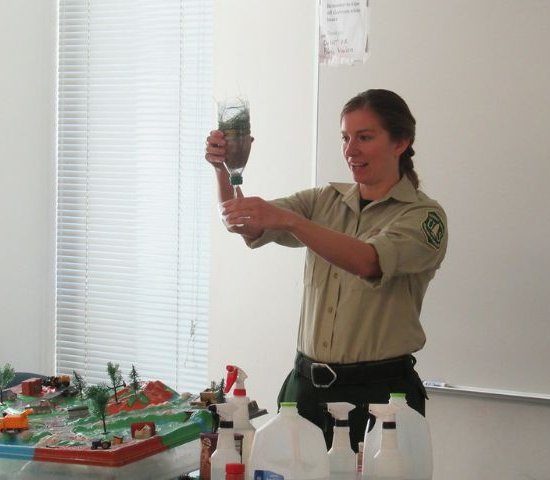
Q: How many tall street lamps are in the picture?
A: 0